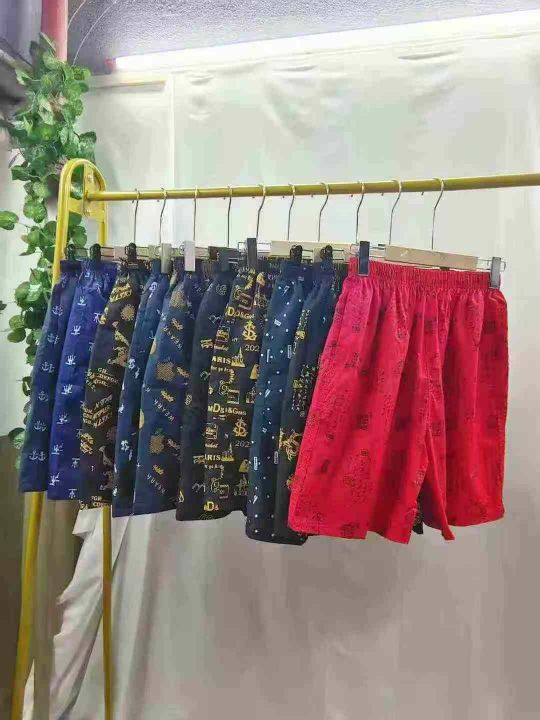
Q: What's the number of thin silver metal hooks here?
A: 10